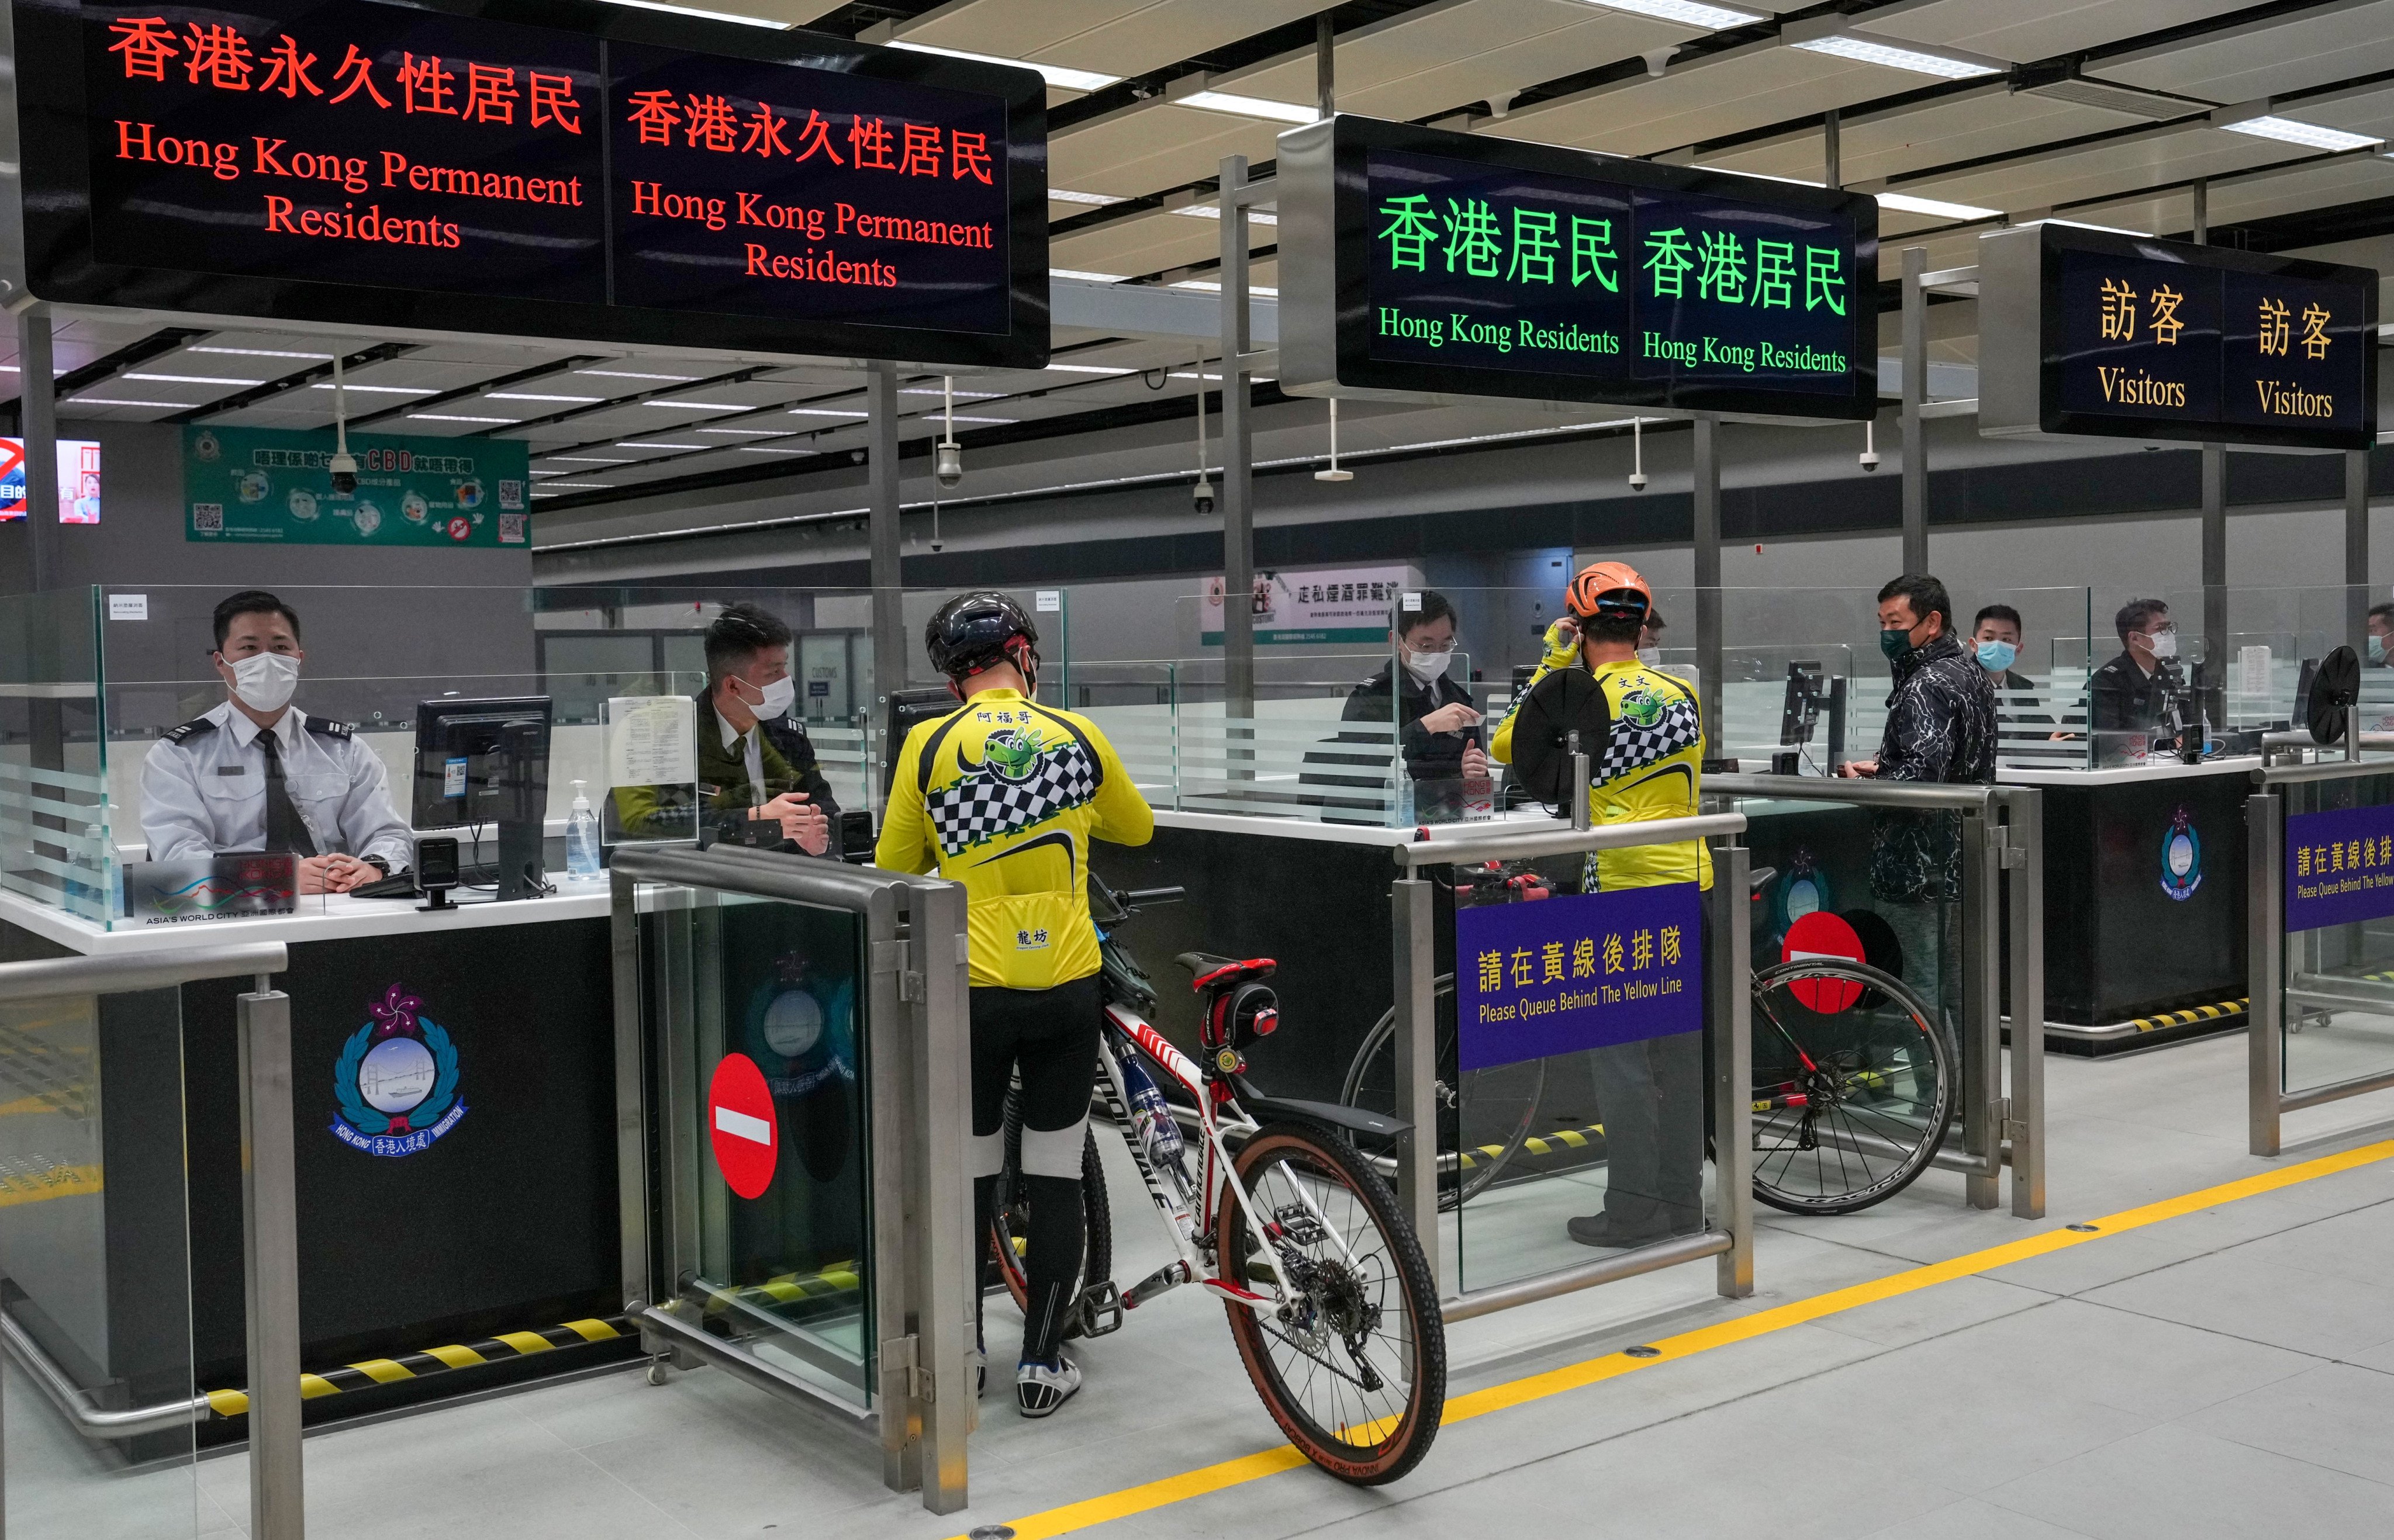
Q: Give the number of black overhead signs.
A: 3